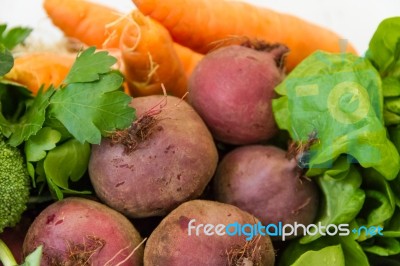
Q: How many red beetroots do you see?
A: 5